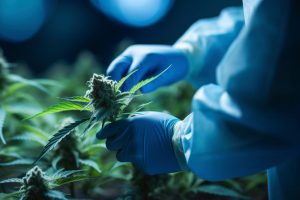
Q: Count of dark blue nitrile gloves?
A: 2